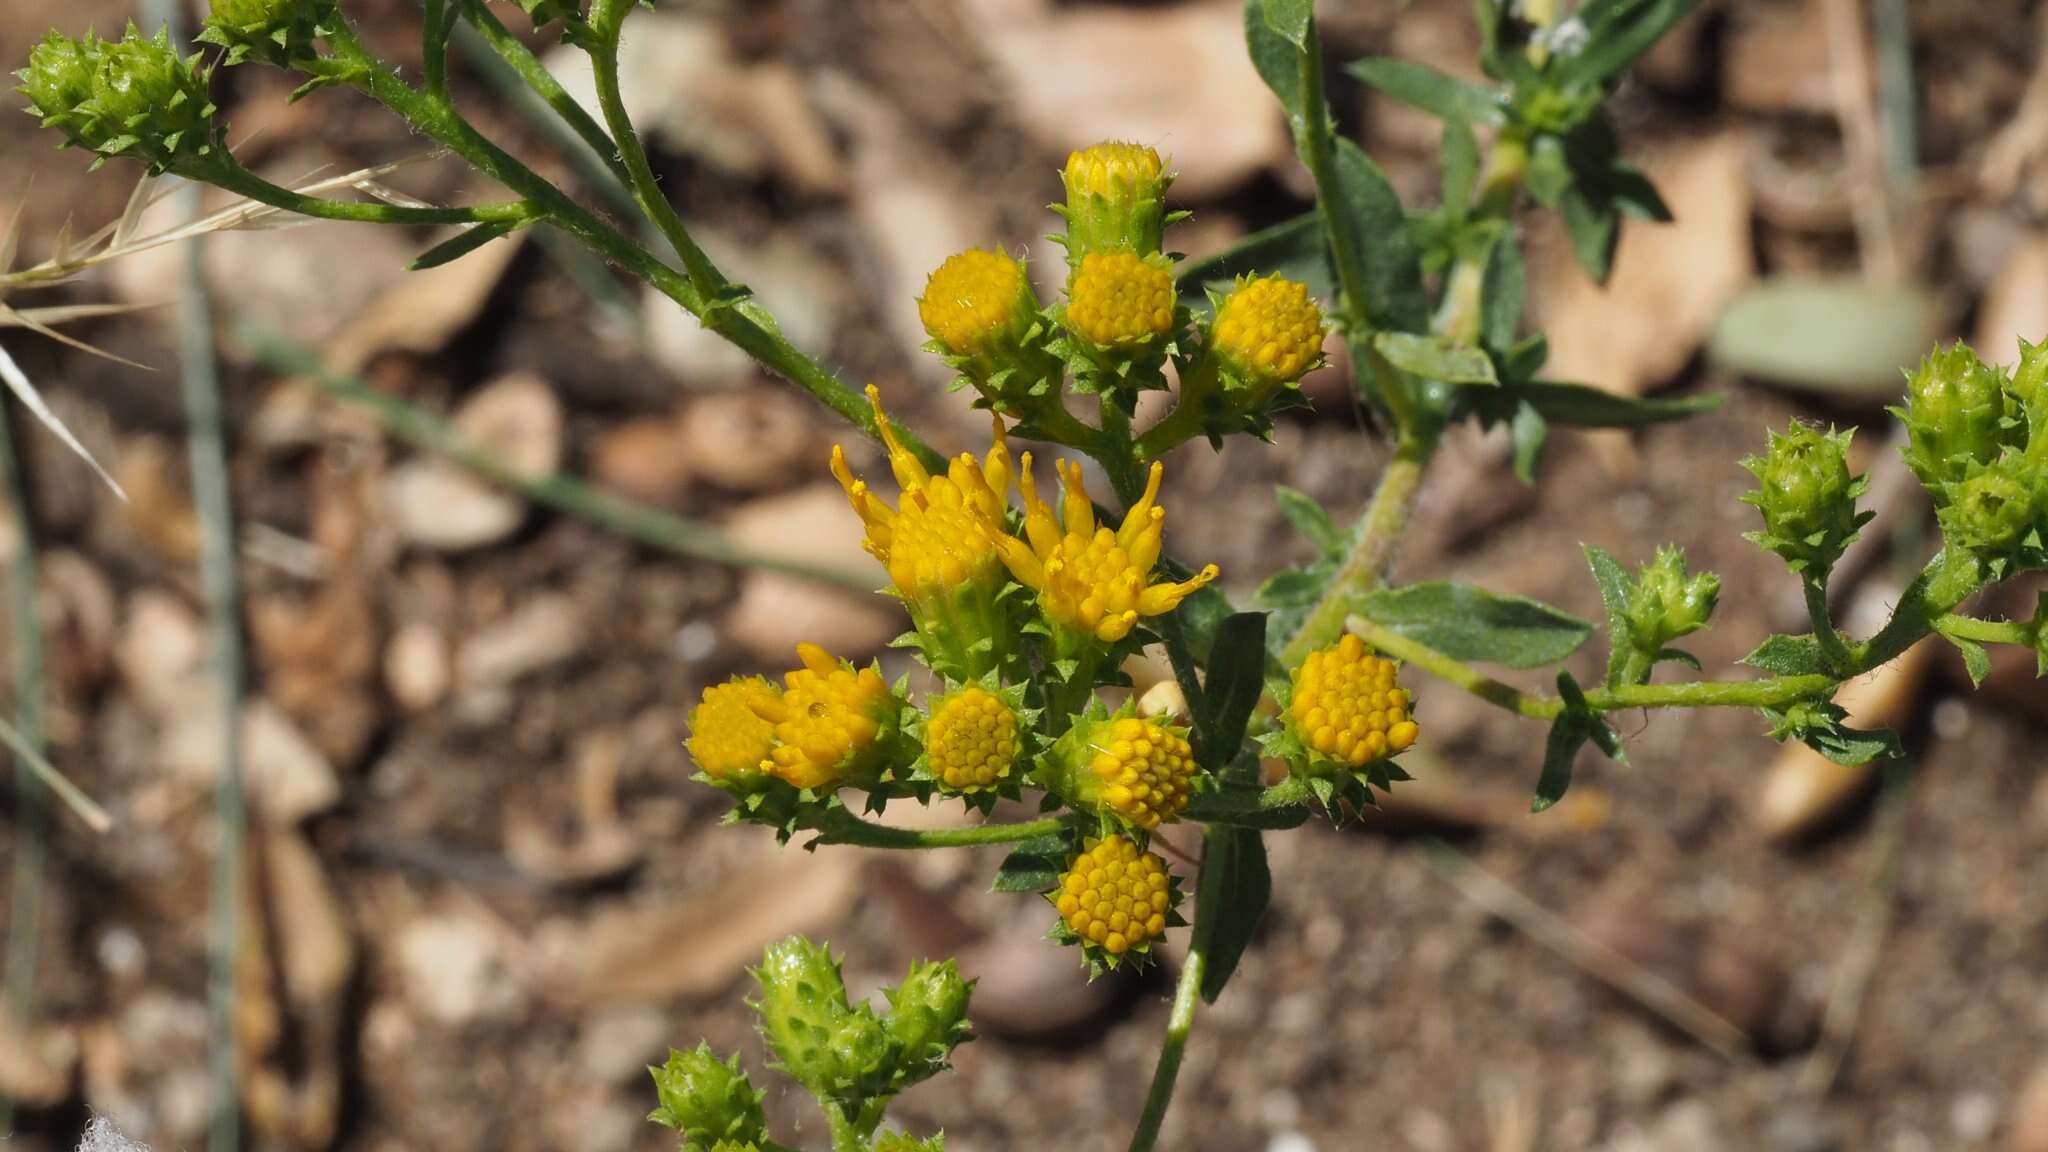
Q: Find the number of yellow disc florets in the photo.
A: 12